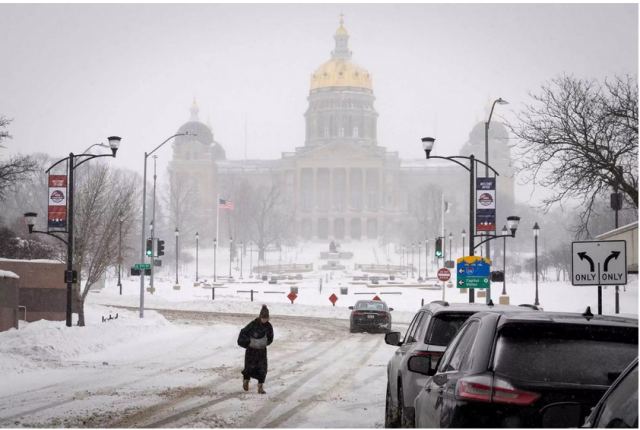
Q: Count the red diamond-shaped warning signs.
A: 3